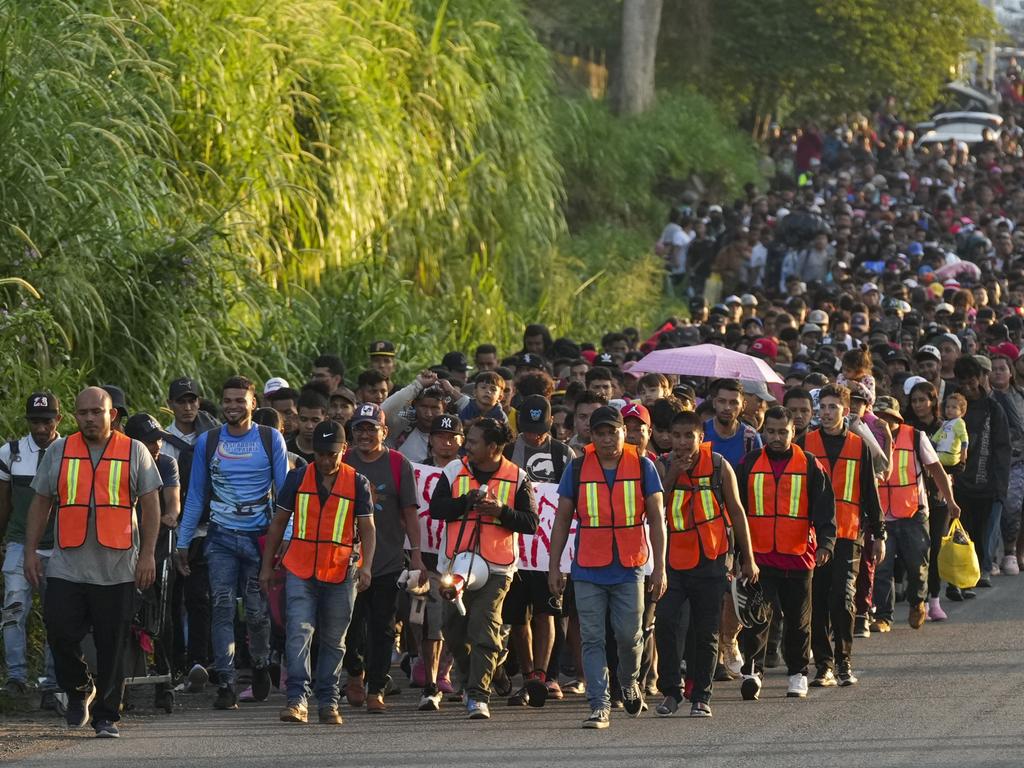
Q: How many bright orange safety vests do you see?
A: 8